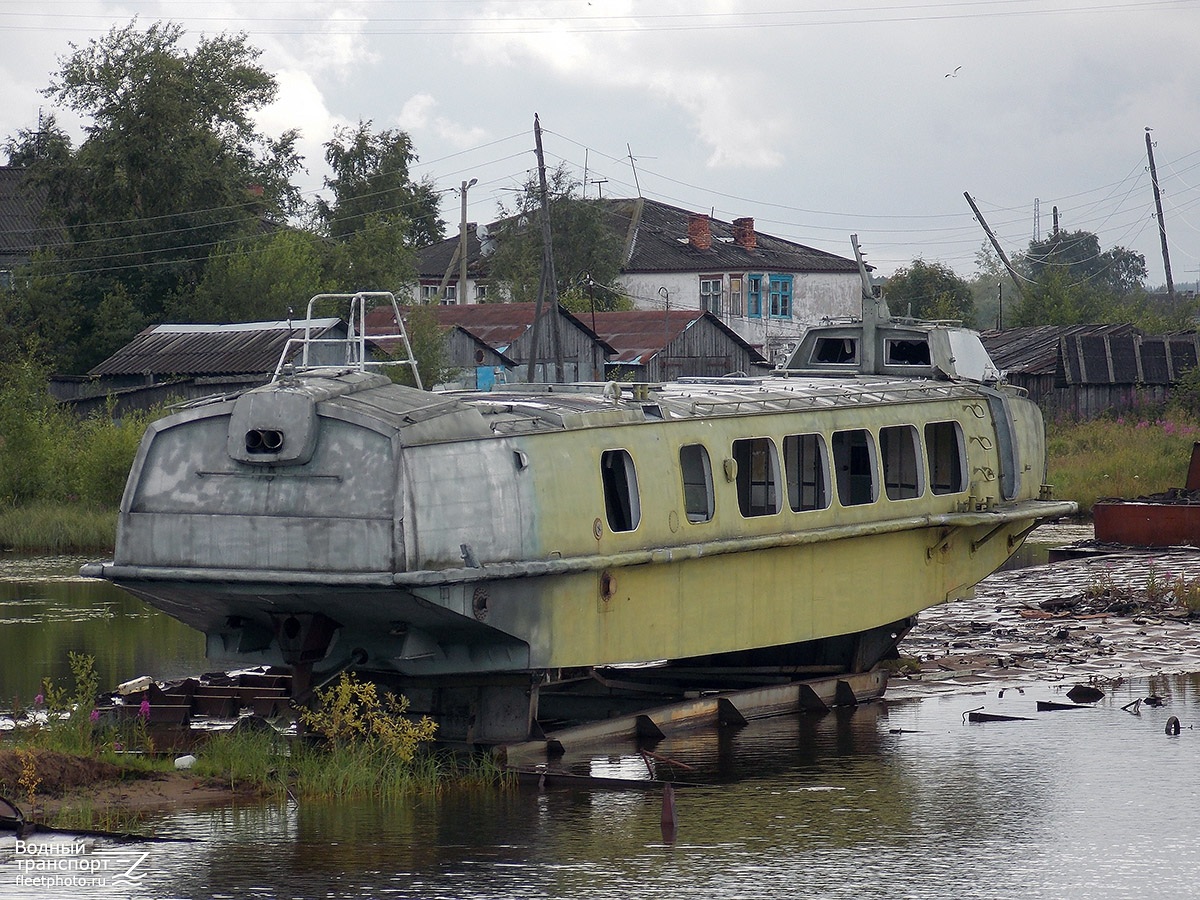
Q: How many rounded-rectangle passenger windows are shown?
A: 7